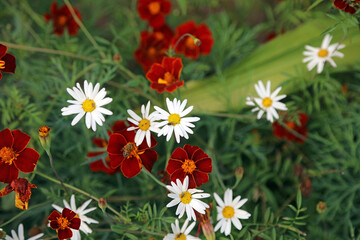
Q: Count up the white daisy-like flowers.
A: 10